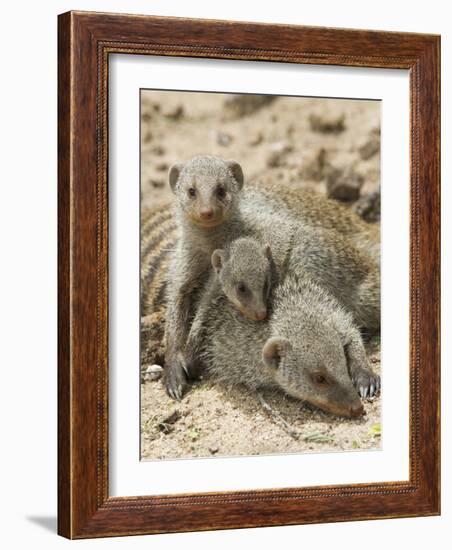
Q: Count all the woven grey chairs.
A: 0